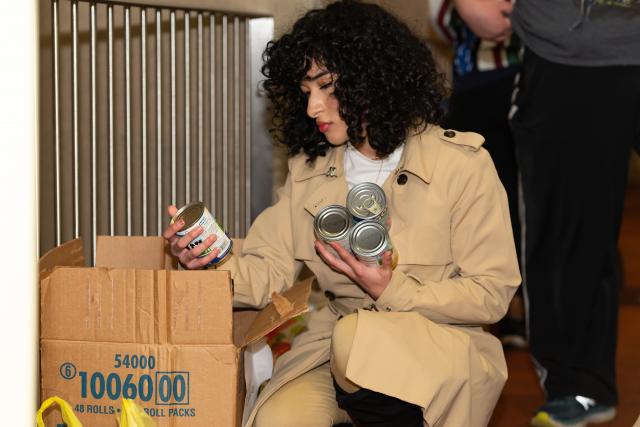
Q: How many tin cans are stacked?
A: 3